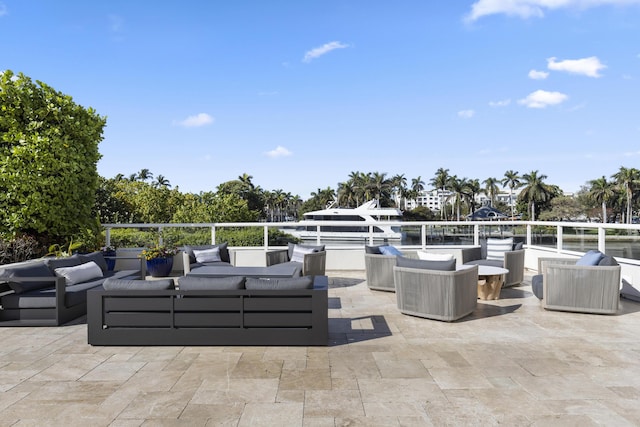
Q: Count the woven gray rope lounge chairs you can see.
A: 6